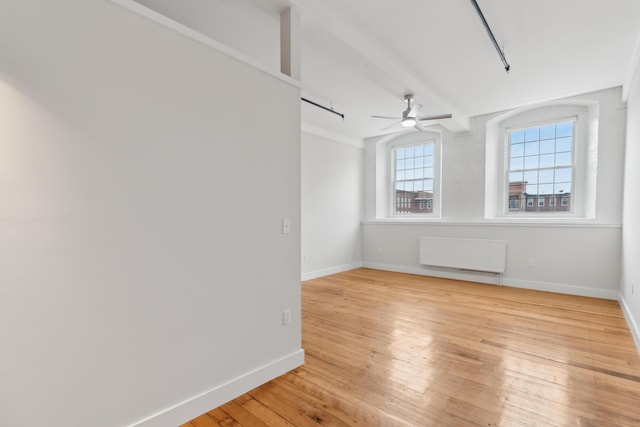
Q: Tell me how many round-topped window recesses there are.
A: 2